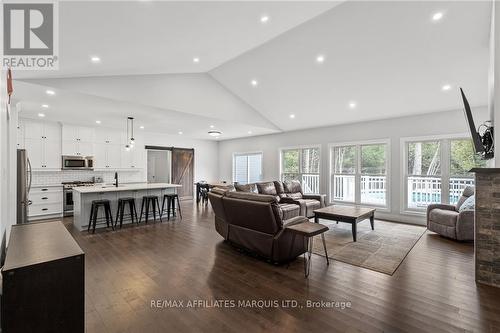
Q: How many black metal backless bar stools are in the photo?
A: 4